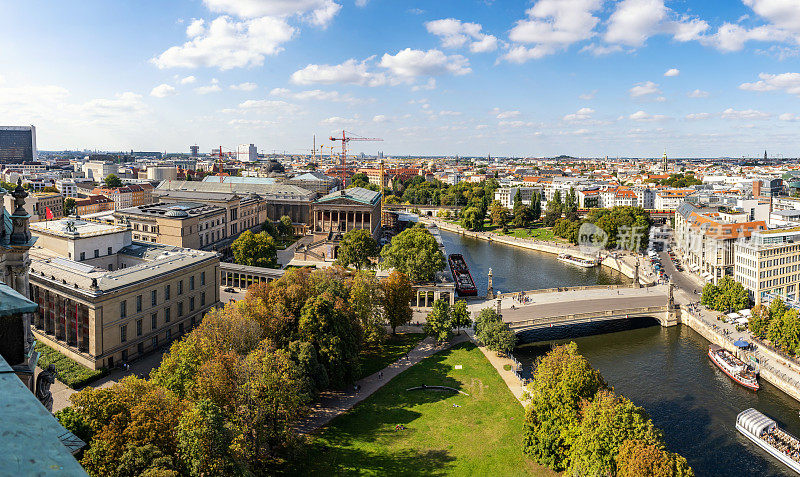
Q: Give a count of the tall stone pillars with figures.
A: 4